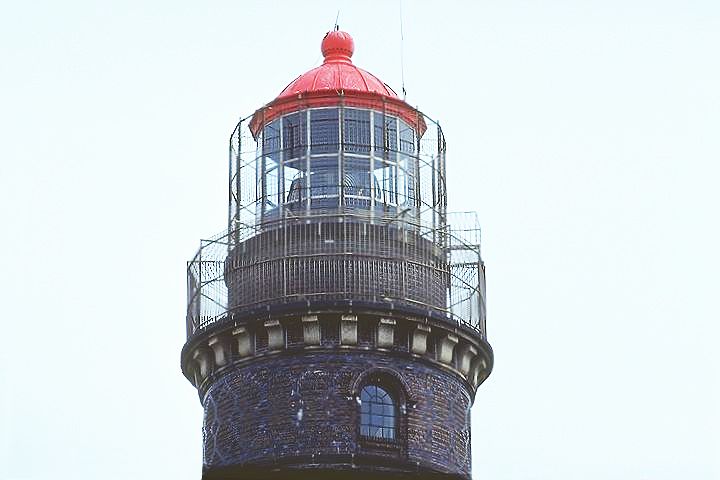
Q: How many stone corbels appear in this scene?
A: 11